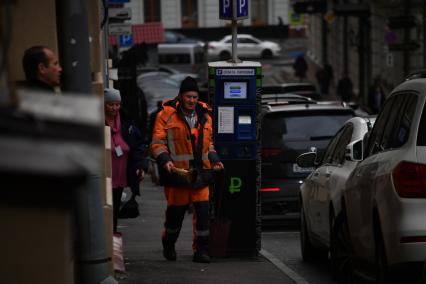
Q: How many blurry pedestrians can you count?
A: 4